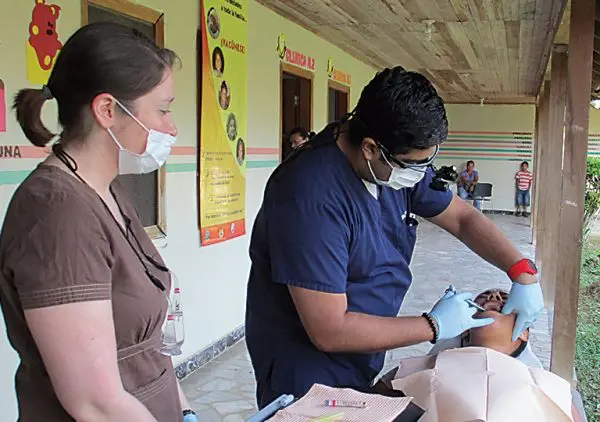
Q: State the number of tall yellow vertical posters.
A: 1